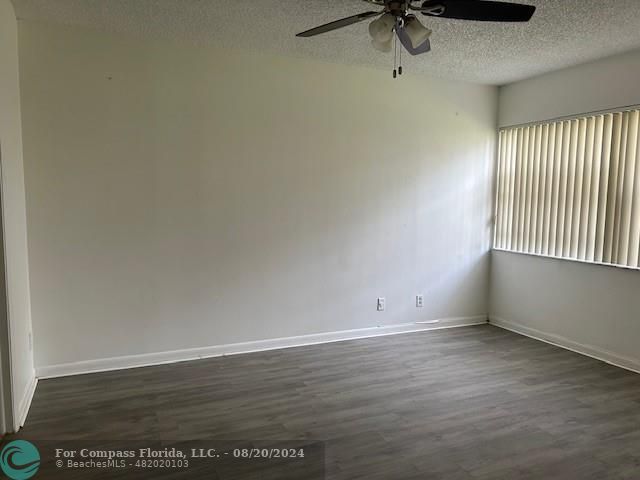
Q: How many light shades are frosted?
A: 3